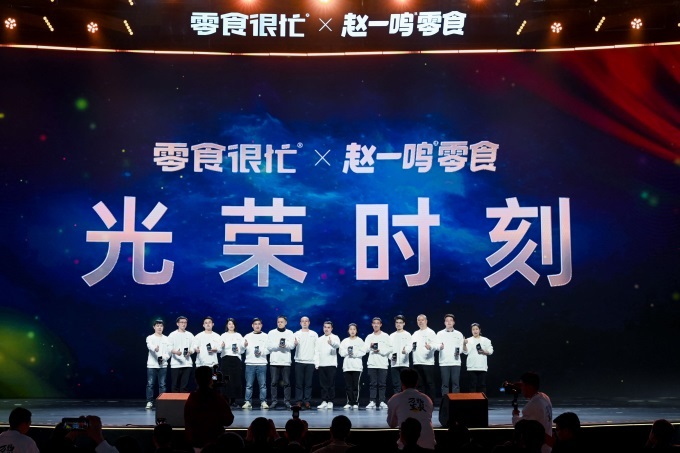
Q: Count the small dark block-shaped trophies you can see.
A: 12